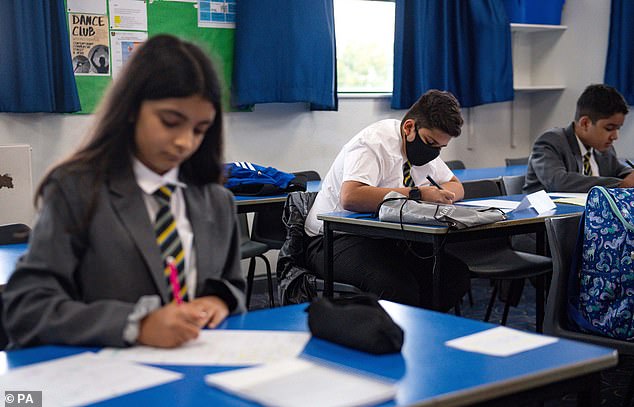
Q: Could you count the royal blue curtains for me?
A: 4